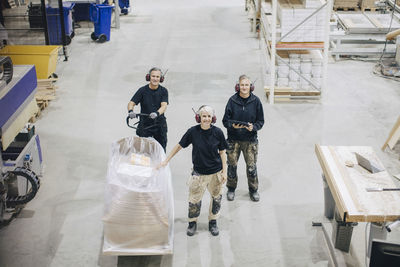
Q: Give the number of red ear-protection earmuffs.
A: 3